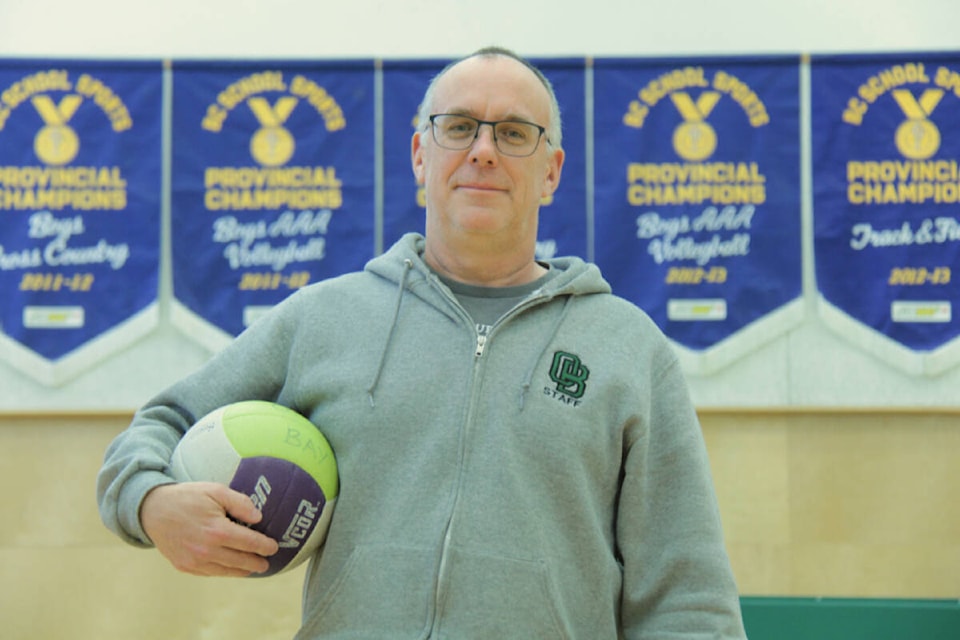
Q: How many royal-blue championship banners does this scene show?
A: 5